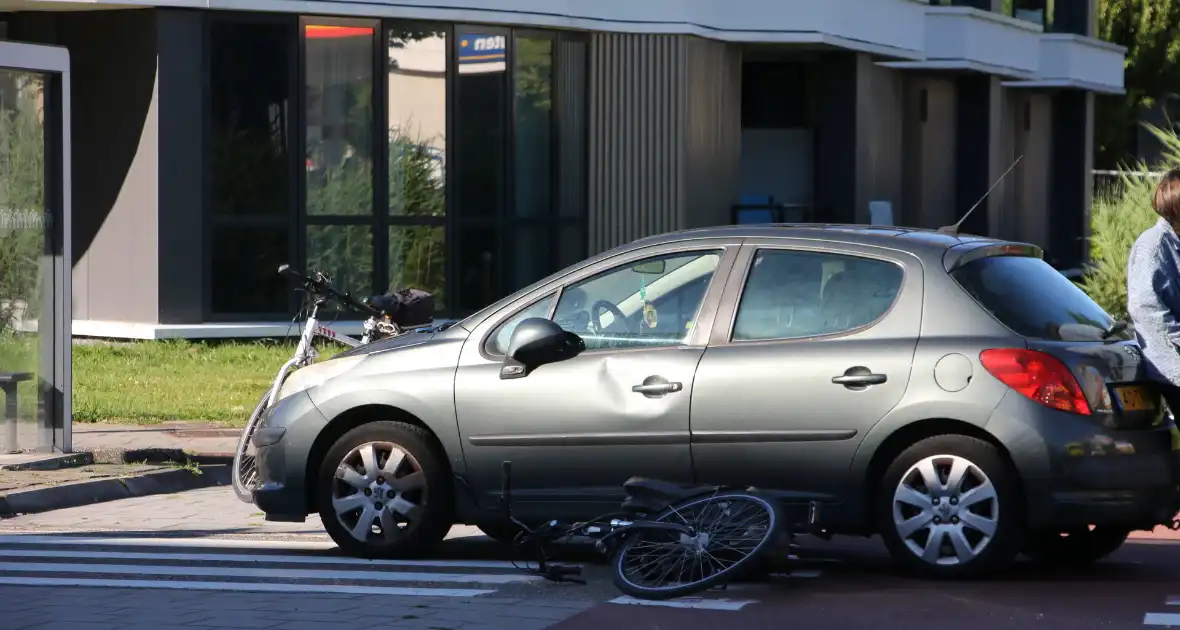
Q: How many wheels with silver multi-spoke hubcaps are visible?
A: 2